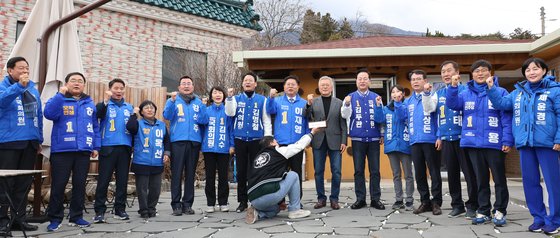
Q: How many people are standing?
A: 15